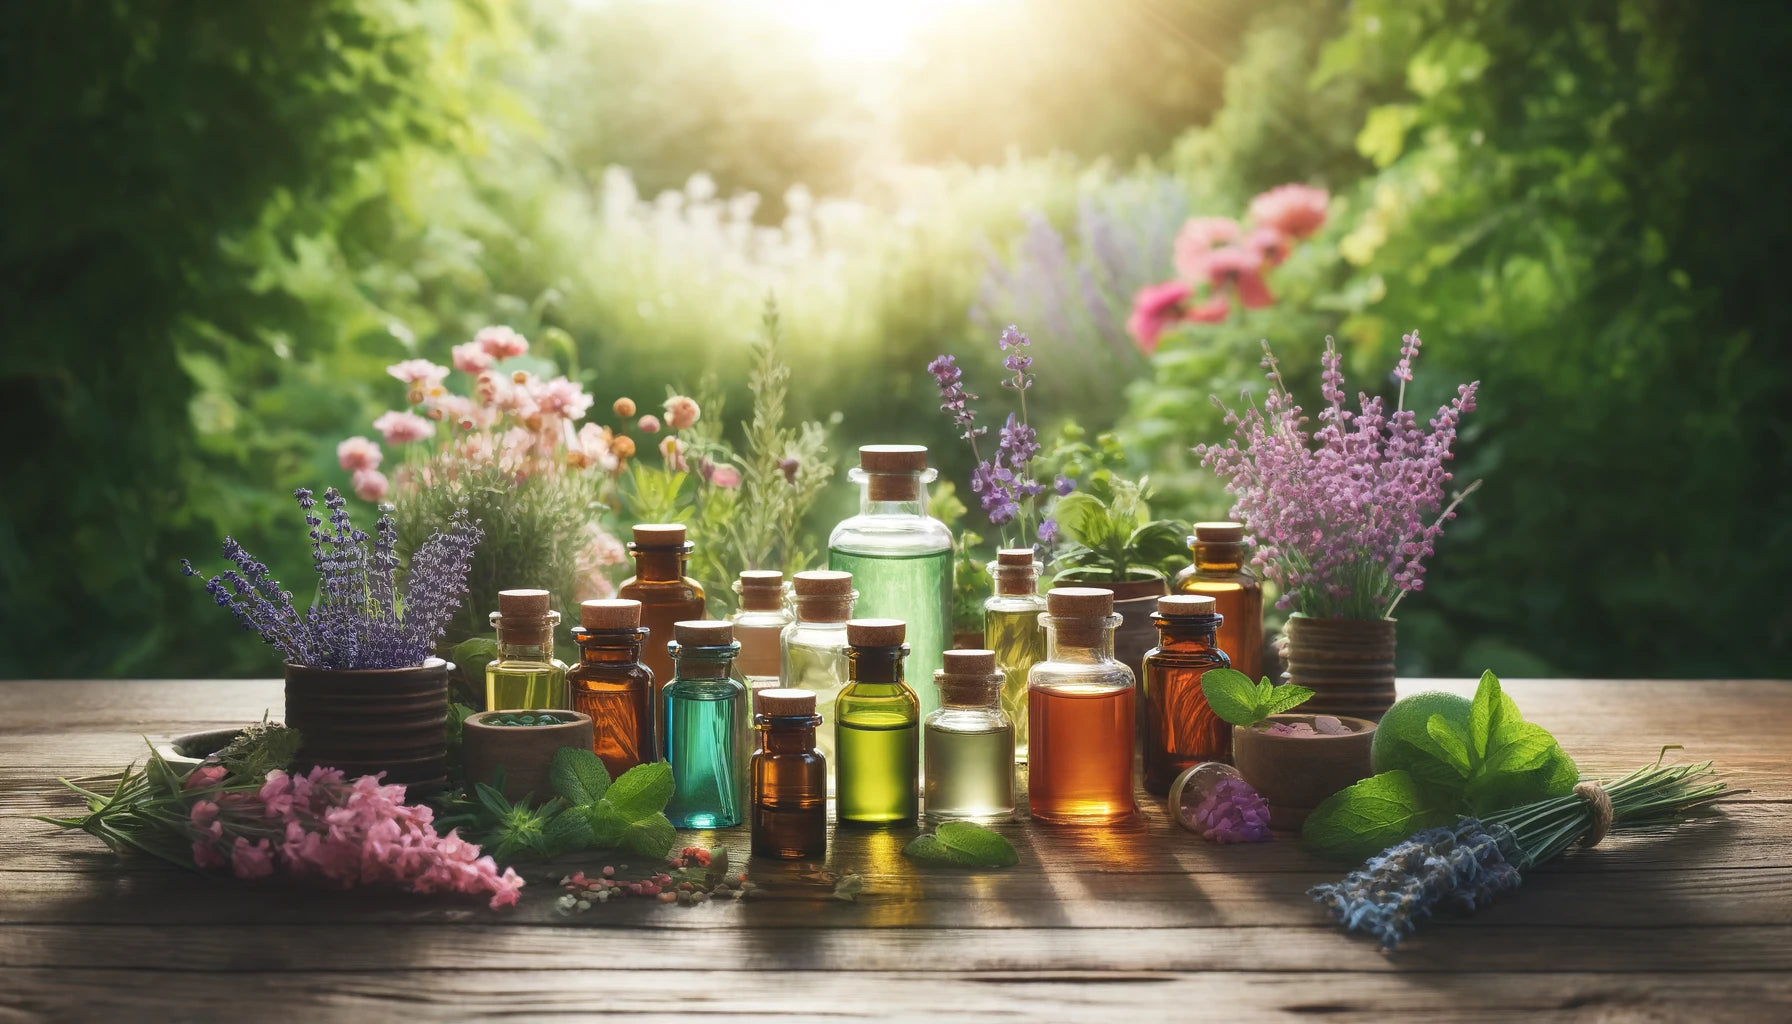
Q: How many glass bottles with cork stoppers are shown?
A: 14